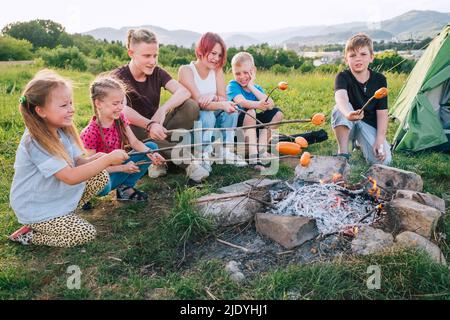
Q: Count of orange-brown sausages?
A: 6